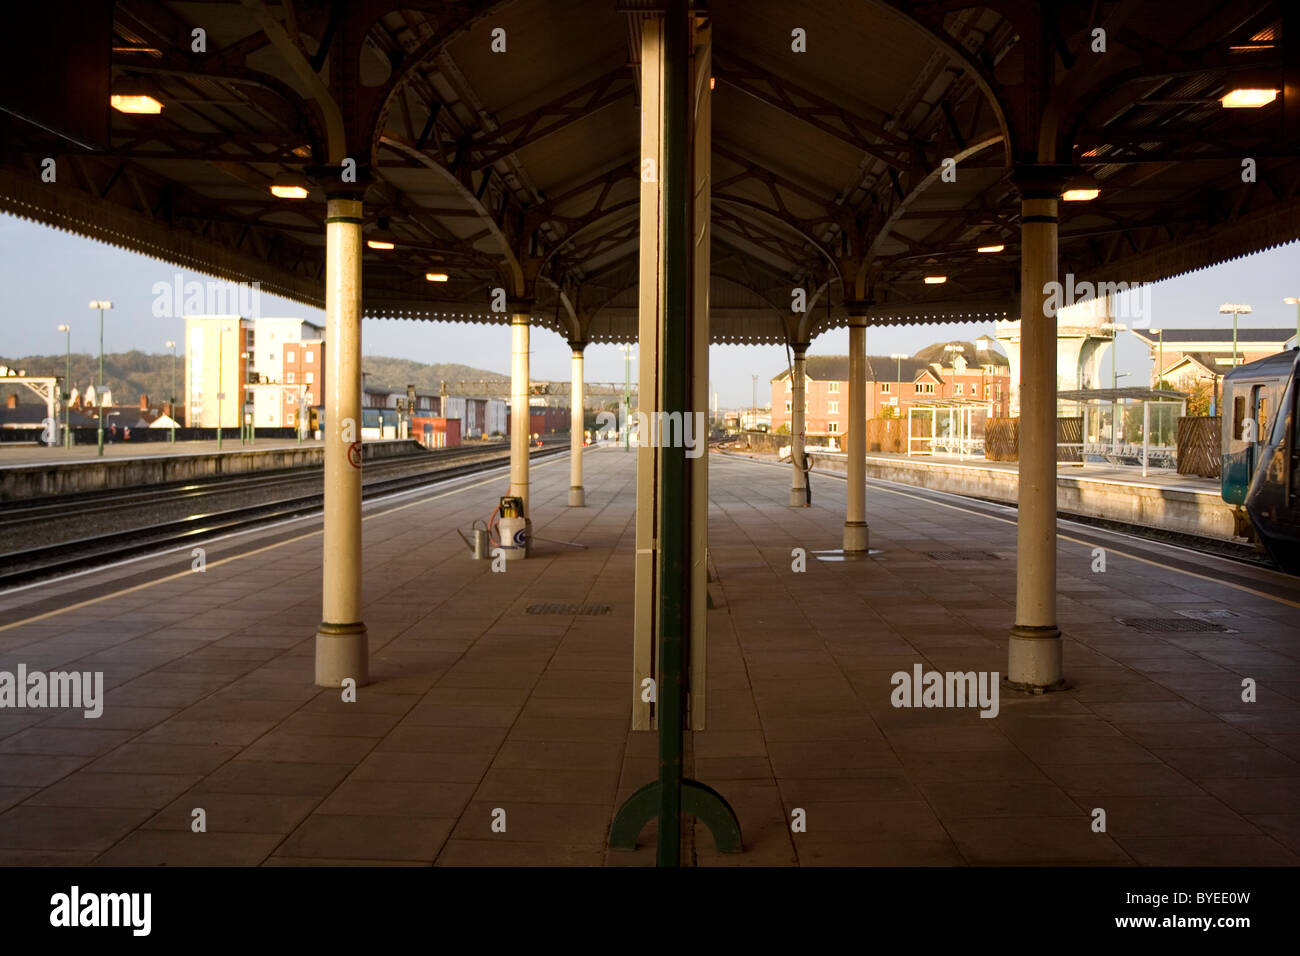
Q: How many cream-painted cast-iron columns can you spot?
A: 6